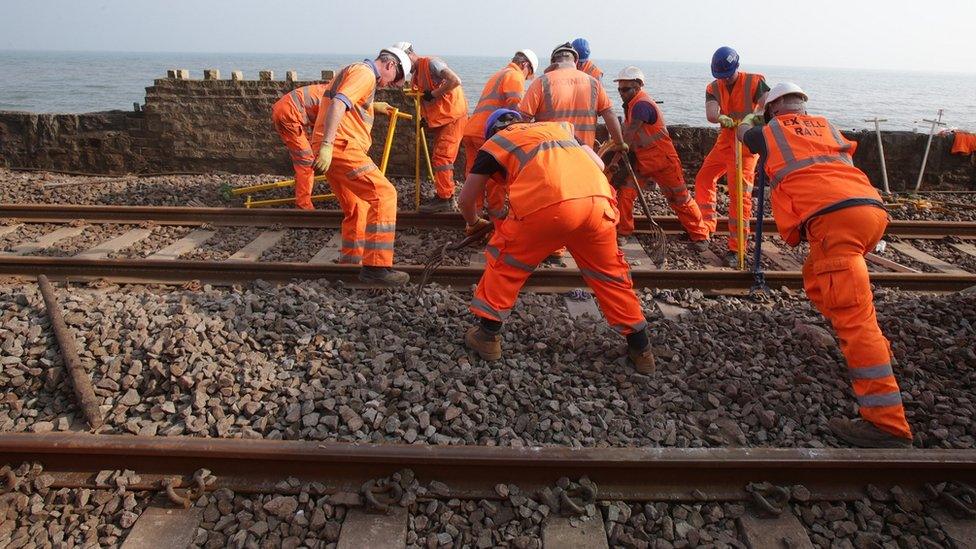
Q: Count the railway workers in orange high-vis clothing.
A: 10